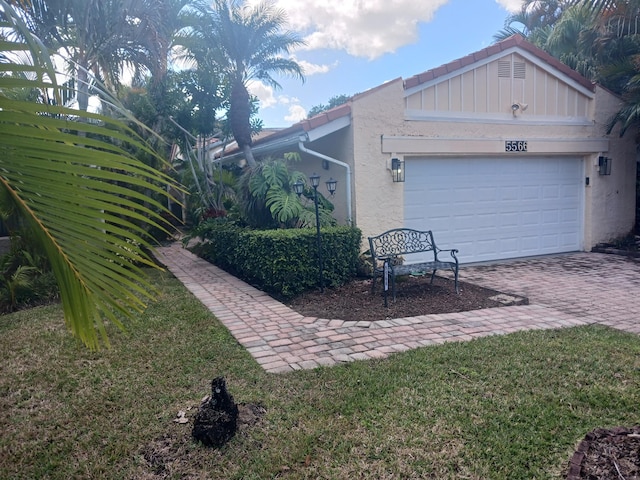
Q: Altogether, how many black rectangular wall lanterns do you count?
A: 2